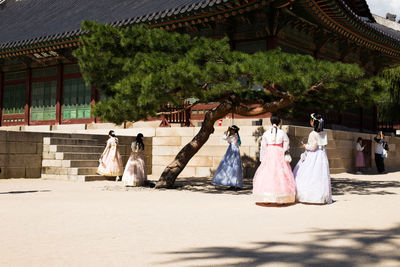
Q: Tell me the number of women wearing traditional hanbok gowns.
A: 5